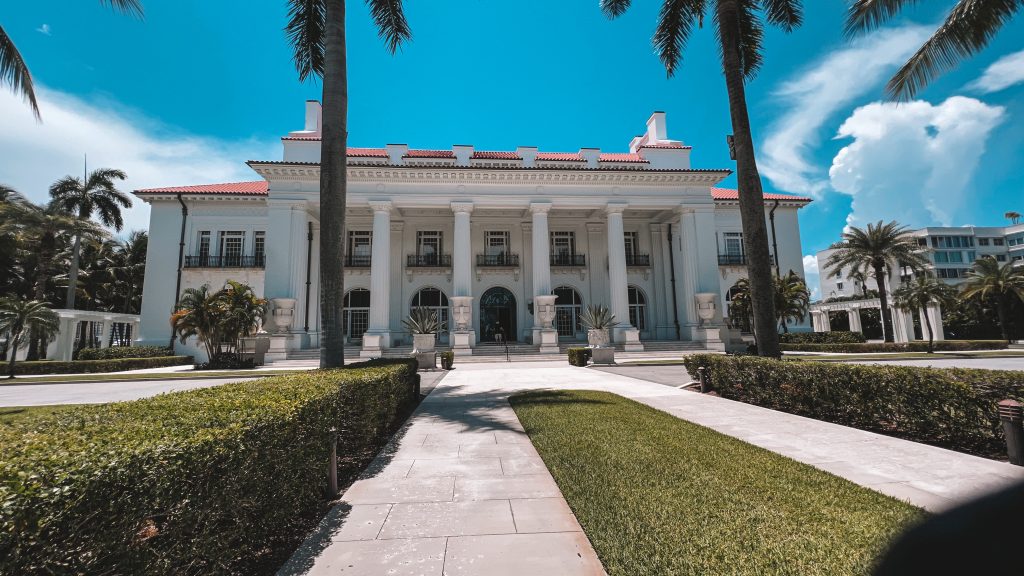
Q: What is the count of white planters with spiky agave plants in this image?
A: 2